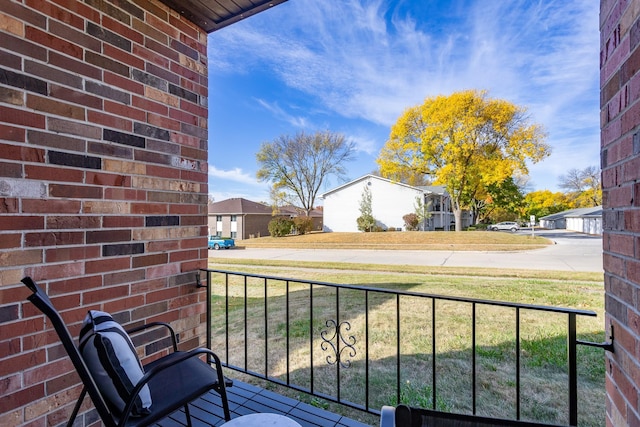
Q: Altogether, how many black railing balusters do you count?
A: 11